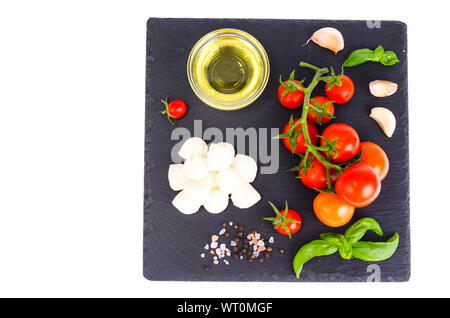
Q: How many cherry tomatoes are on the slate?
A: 11